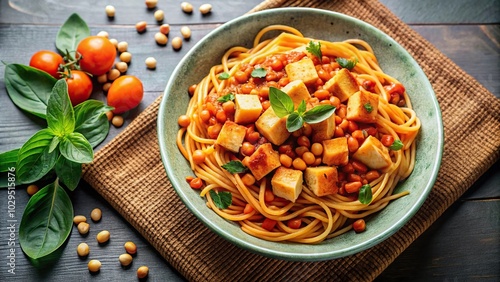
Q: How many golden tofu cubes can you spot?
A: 13